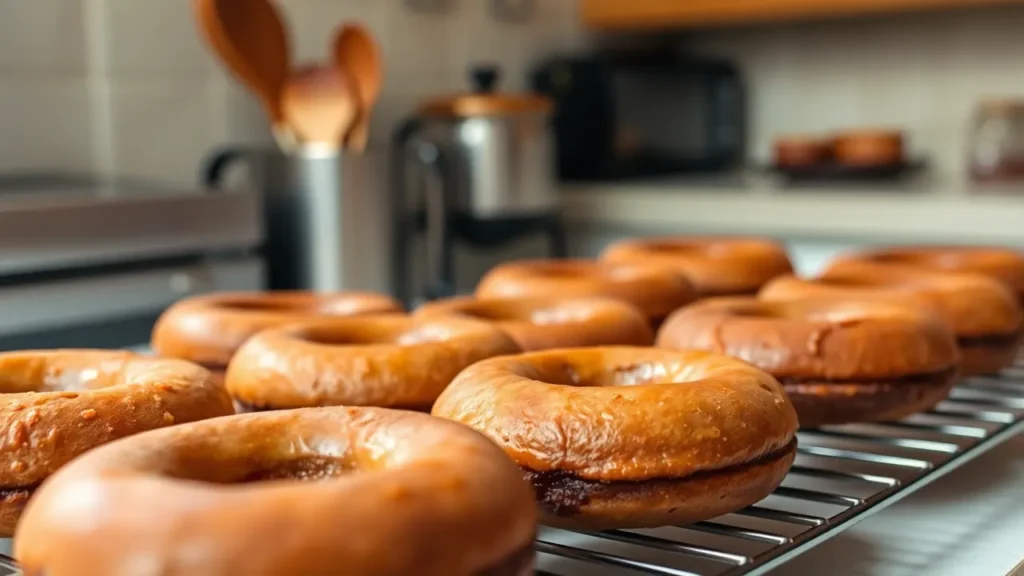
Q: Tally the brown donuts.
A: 11